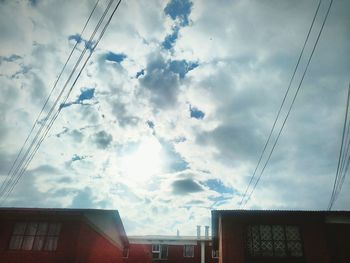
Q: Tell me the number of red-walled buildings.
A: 3